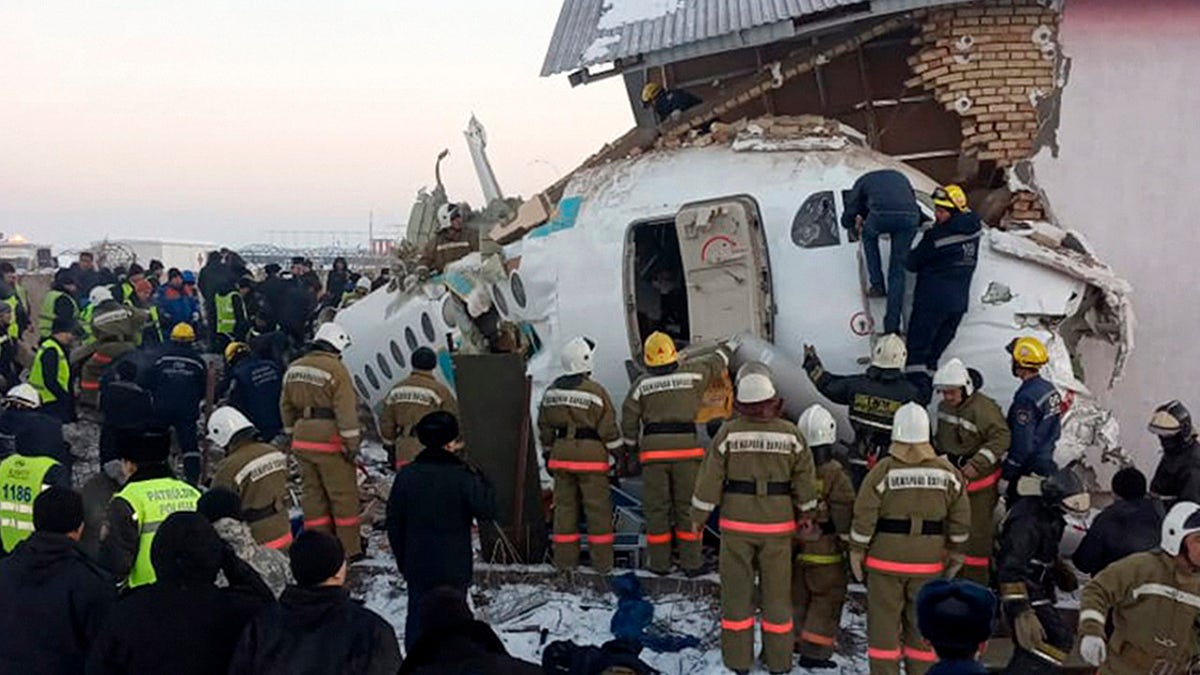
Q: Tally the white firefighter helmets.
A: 13